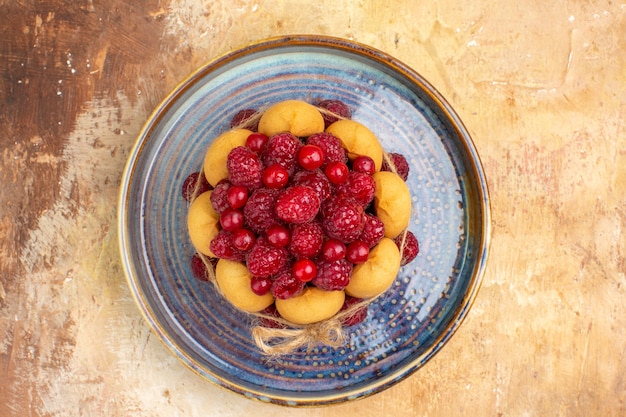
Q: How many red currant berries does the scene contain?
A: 13